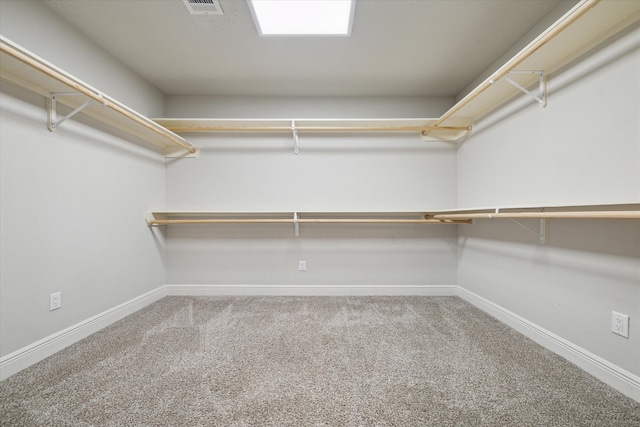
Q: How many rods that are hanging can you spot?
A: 5